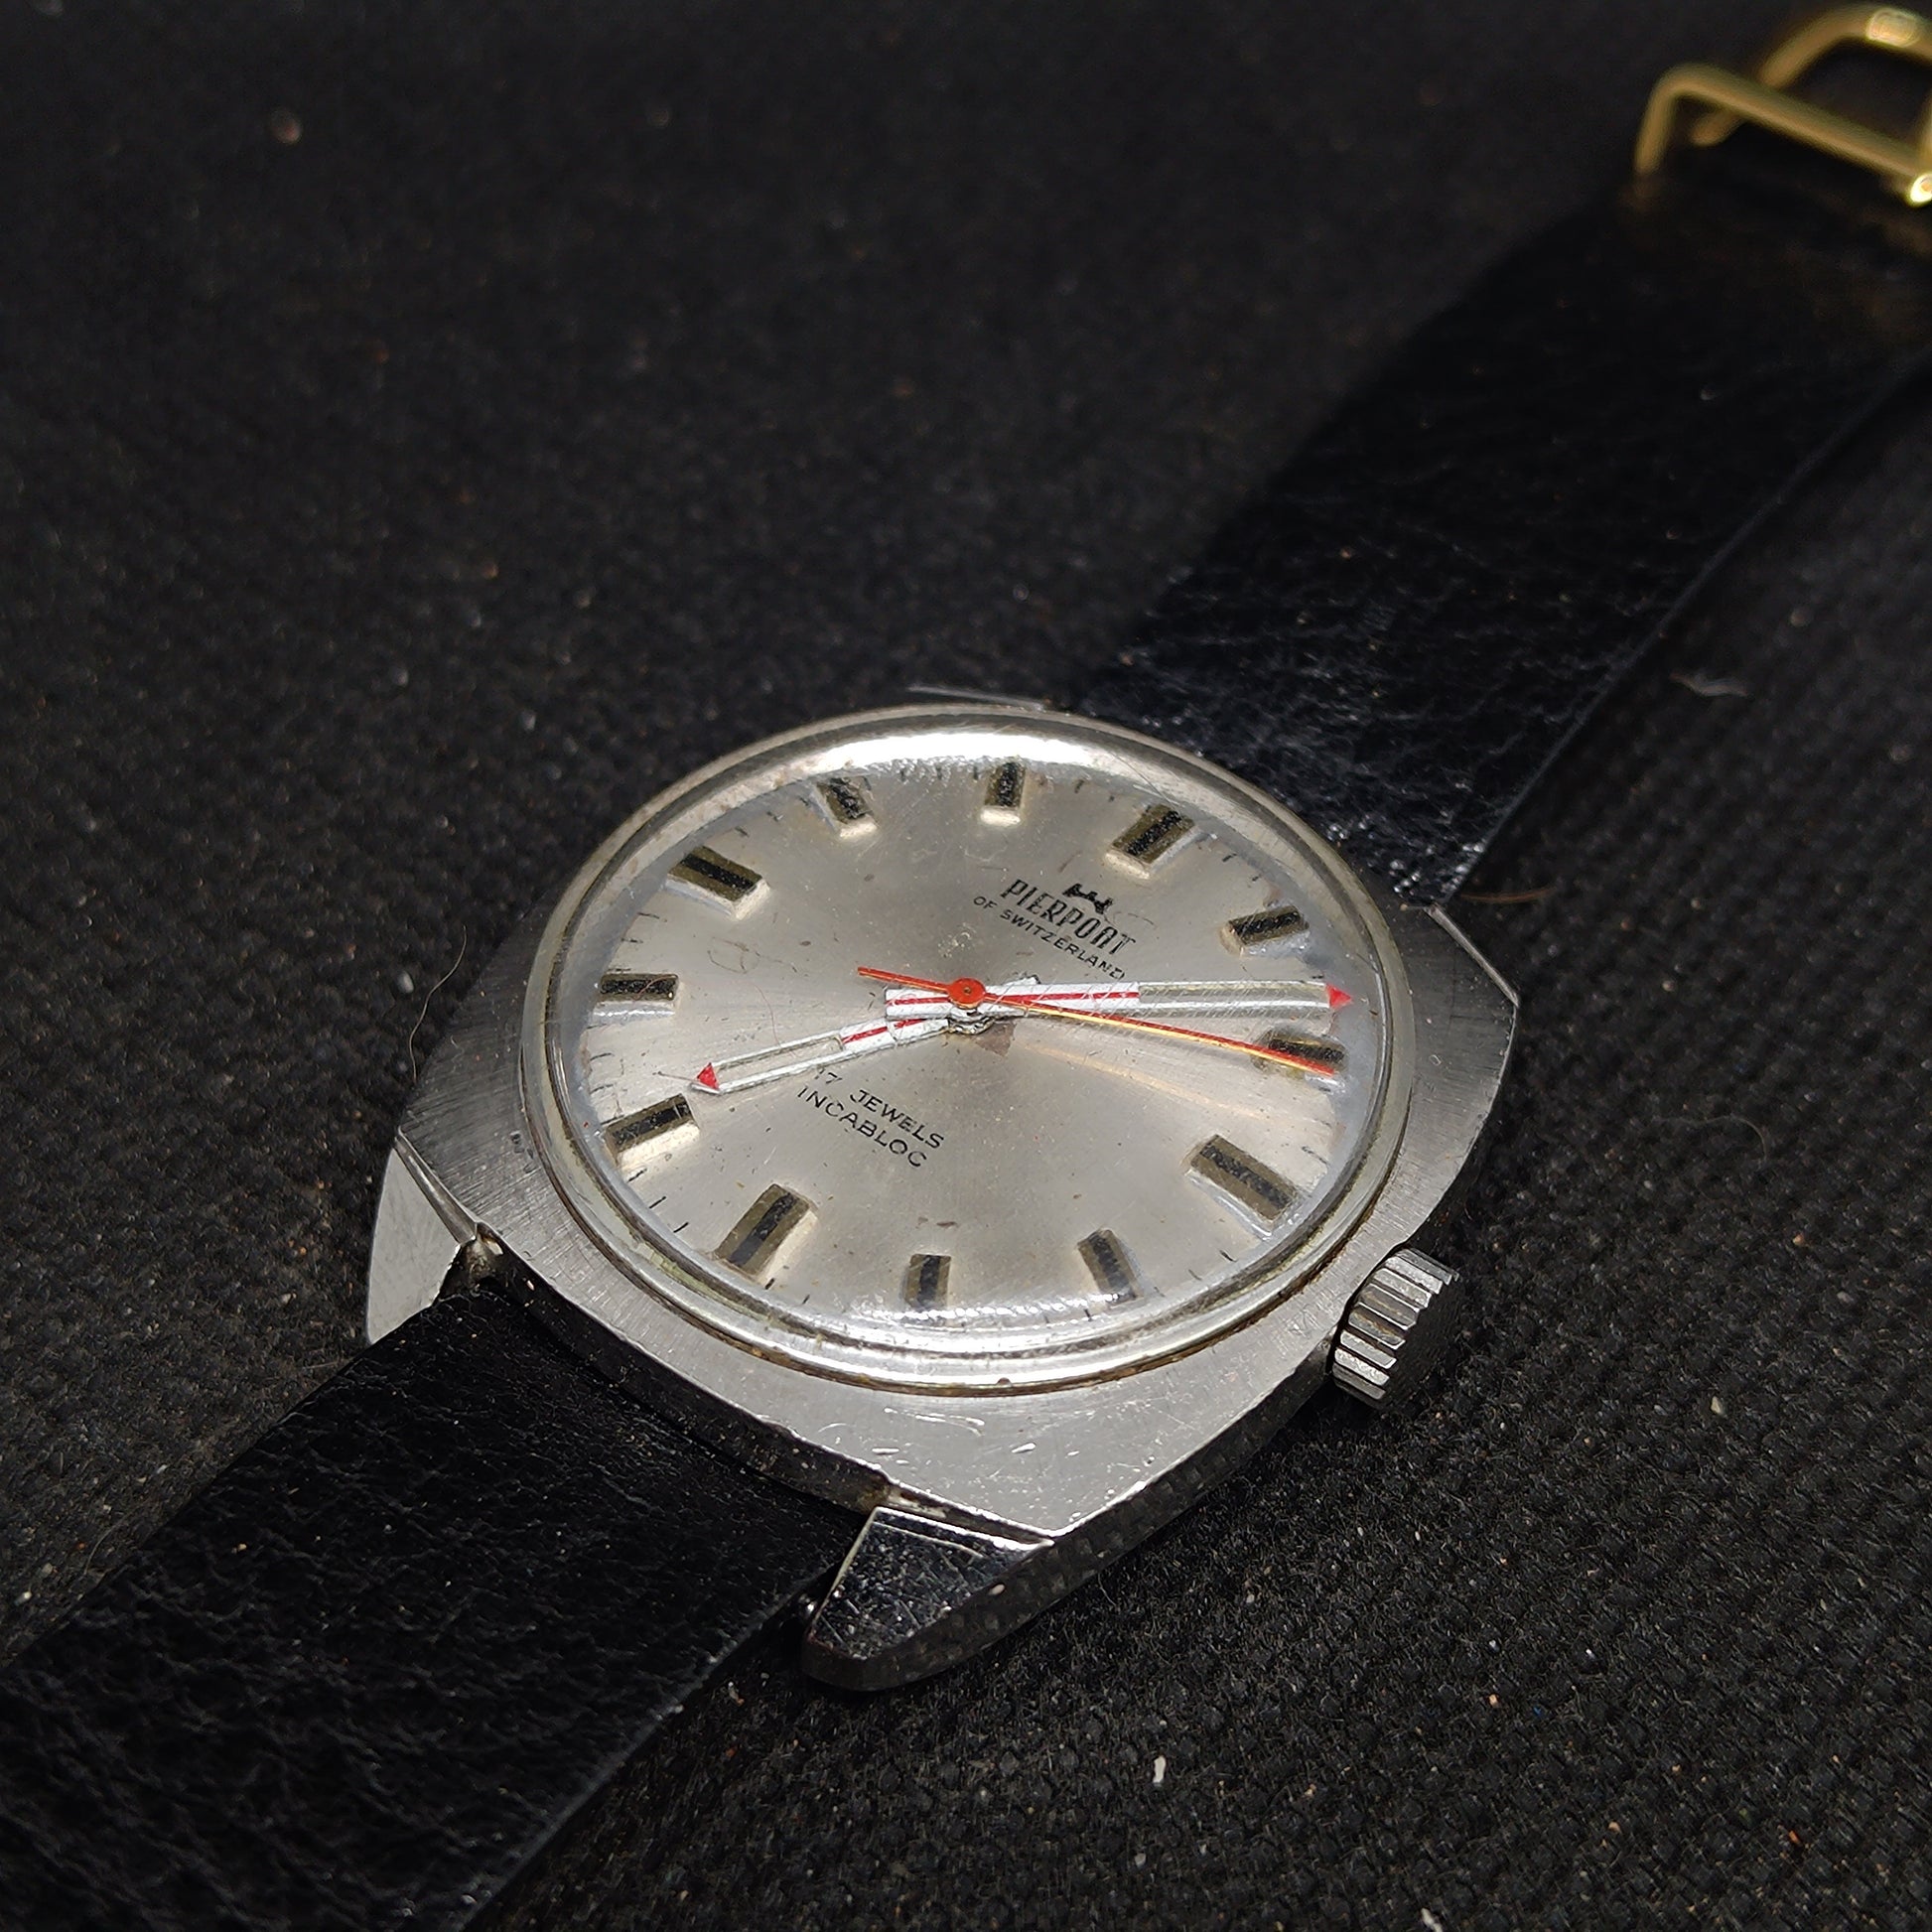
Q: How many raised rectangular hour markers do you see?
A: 12